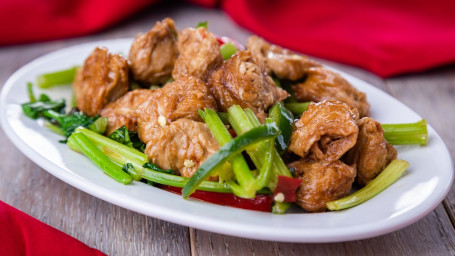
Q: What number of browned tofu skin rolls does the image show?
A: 12